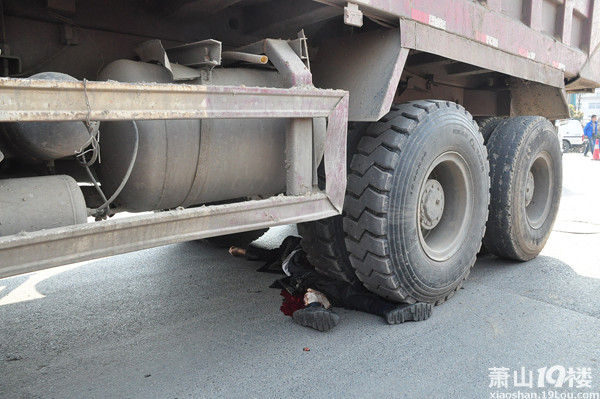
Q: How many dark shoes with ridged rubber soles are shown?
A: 2